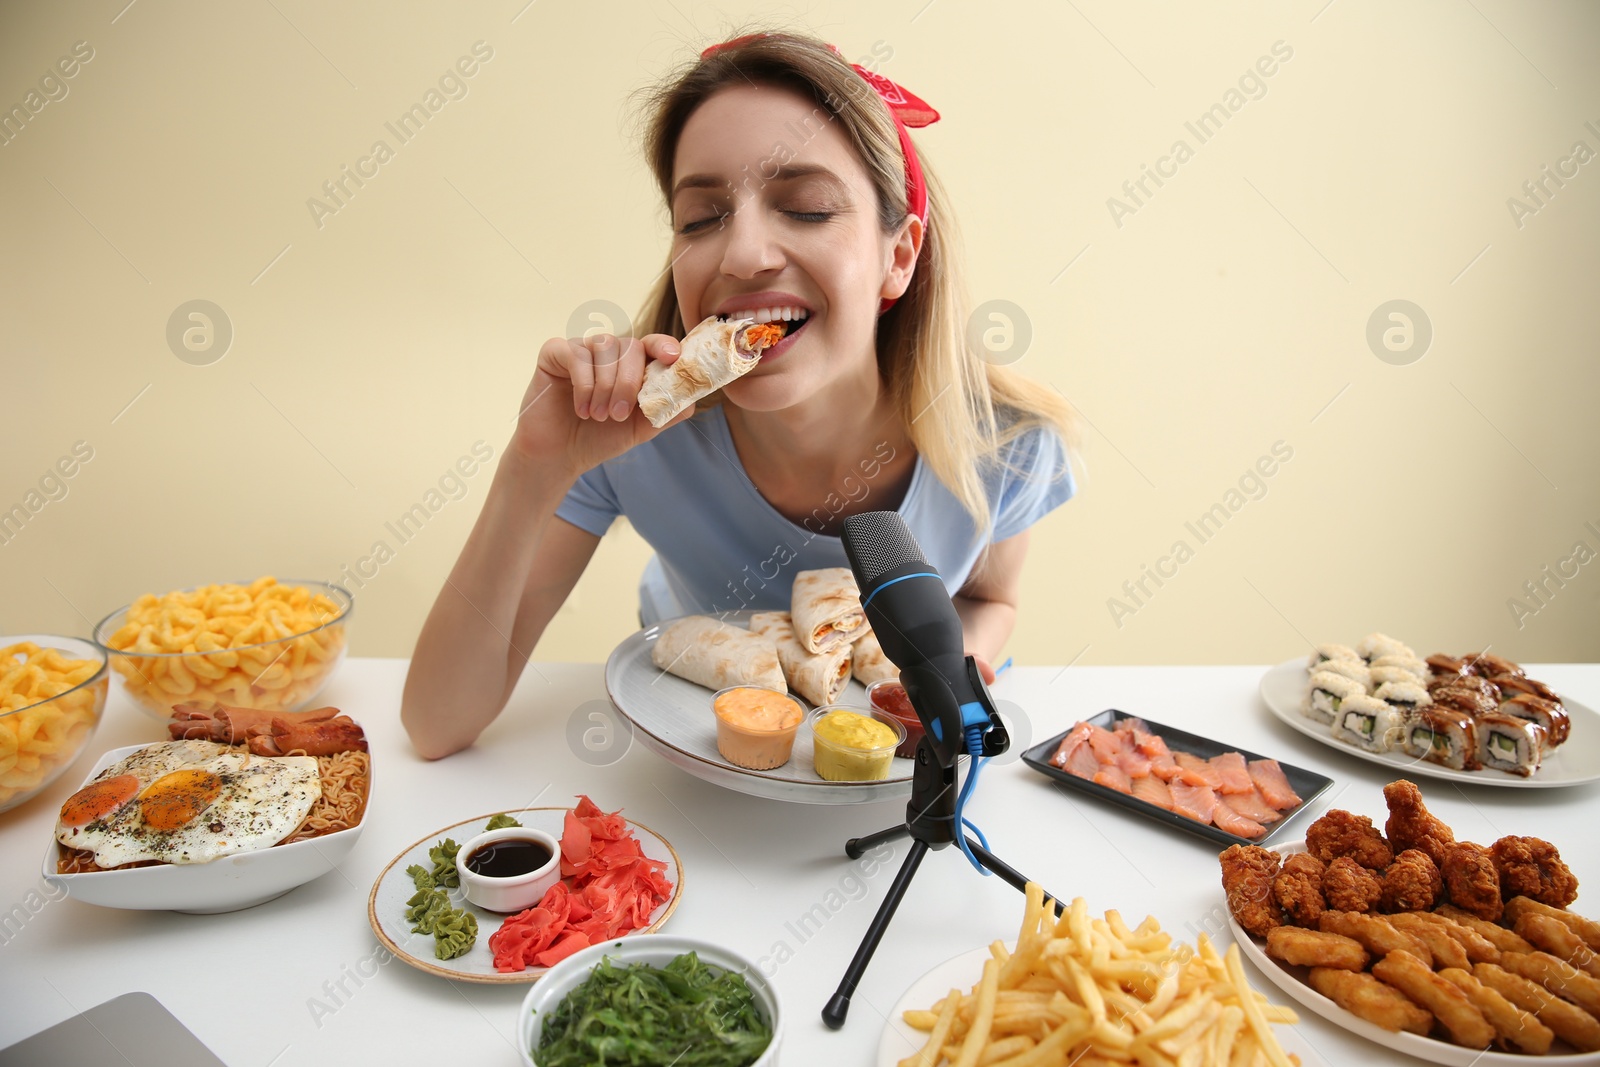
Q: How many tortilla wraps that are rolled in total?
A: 5